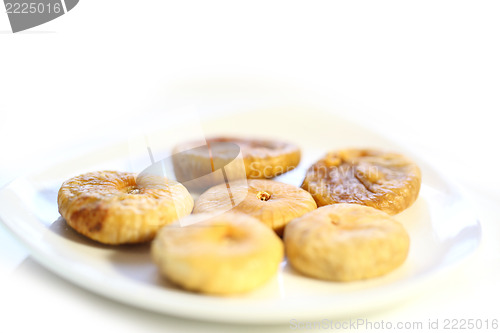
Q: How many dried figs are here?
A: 6